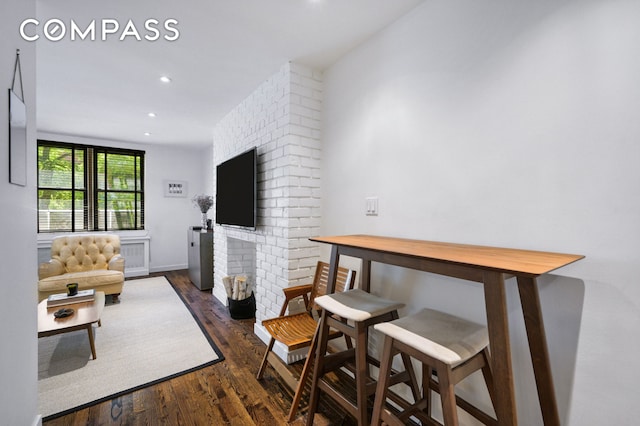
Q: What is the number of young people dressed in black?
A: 0